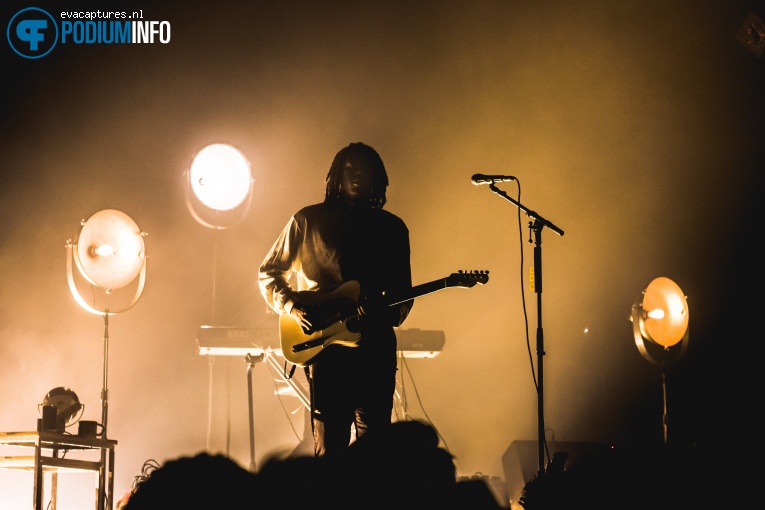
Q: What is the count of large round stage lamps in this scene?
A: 3